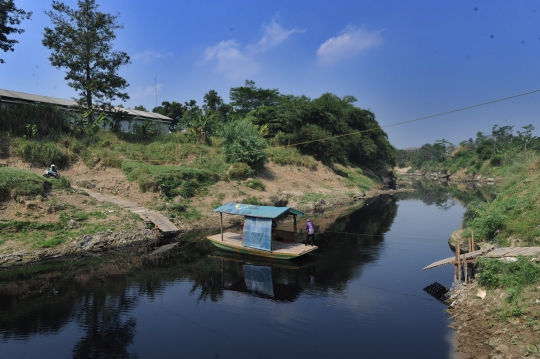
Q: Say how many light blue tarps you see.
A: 1